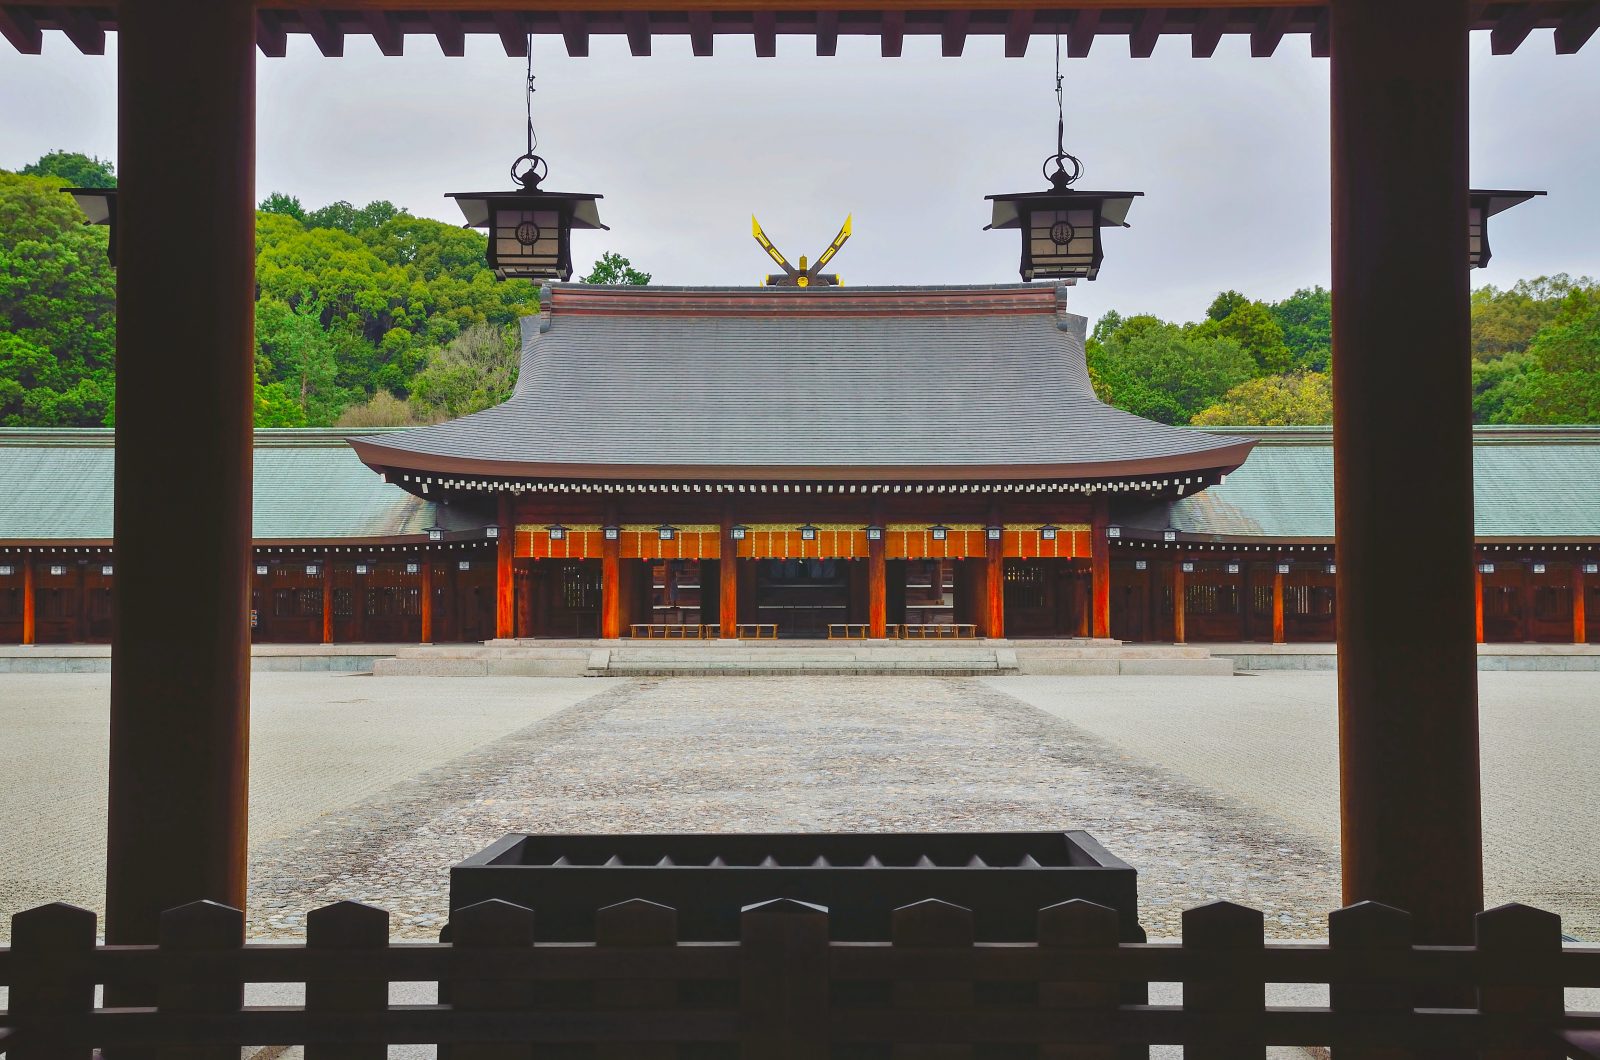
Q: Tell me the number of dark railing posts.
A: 11